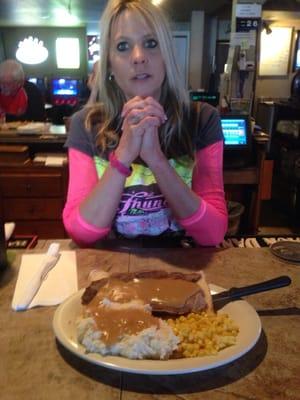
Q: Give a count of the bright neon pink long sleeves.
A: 2